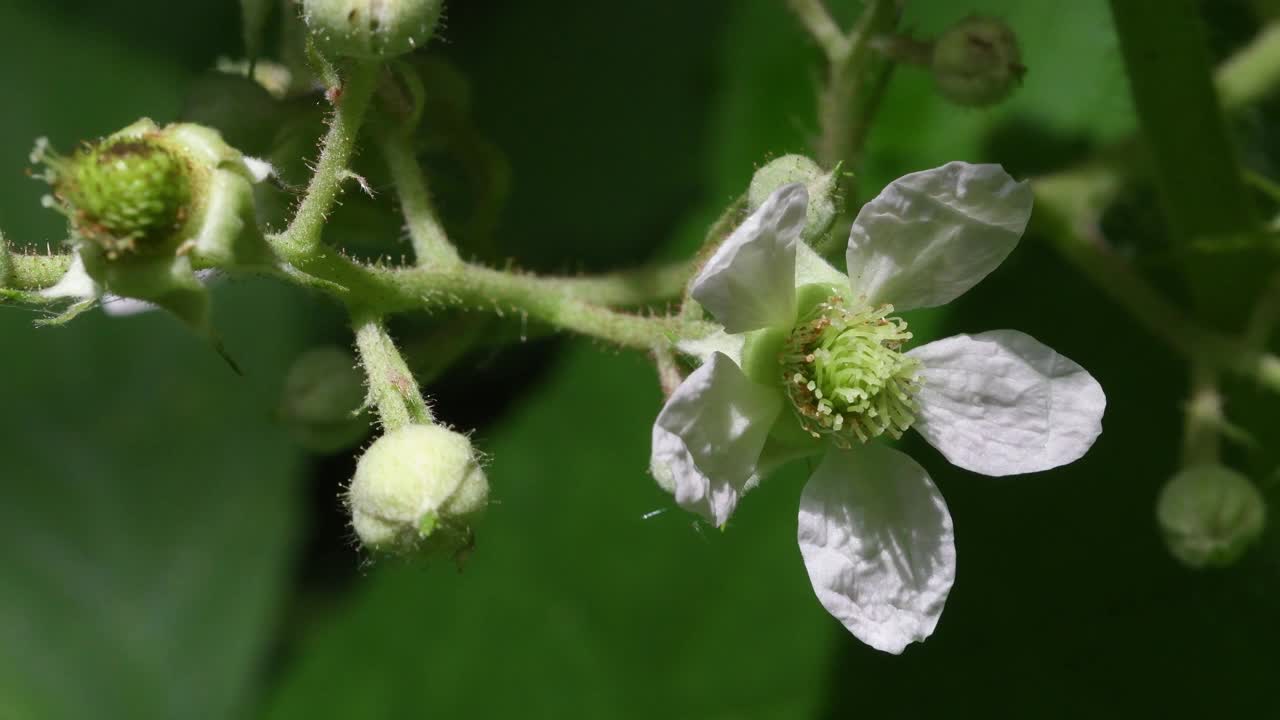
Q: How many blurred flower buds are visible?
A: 3